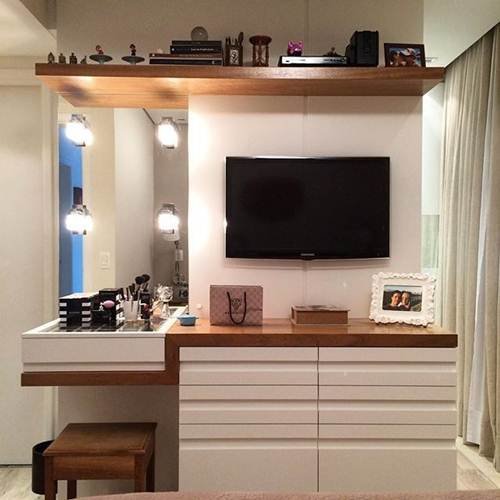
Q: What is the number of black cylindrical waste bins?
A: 1